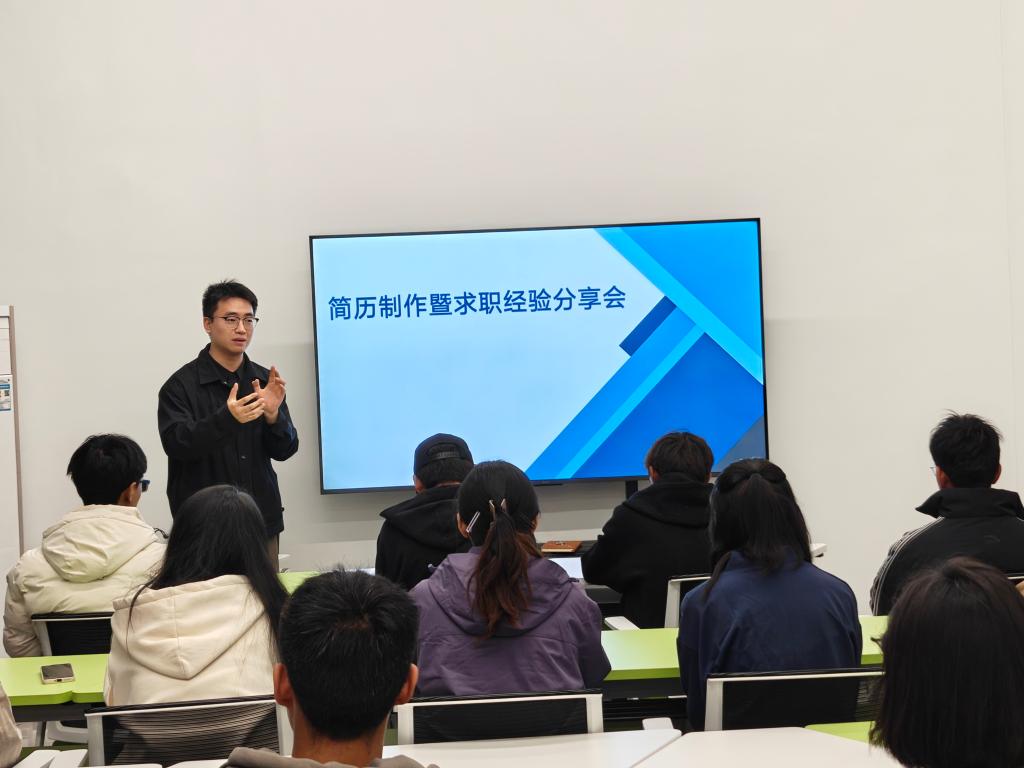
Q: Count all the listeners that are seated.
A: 9